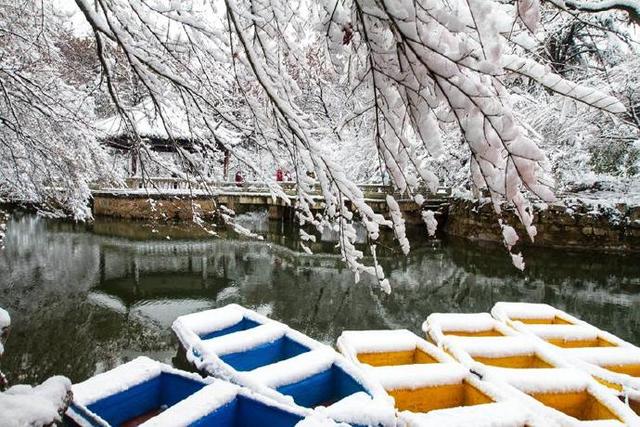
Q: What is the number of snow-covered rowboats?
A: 5